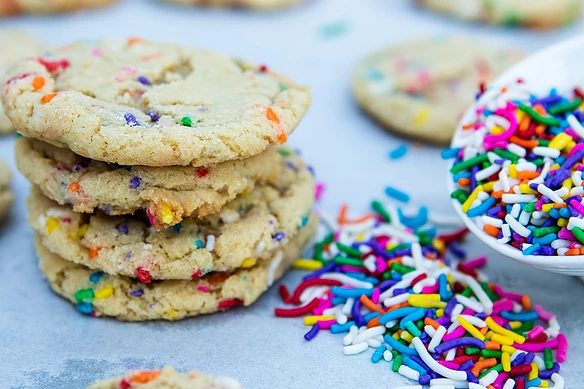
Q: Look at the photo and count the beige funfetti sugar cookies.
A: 11